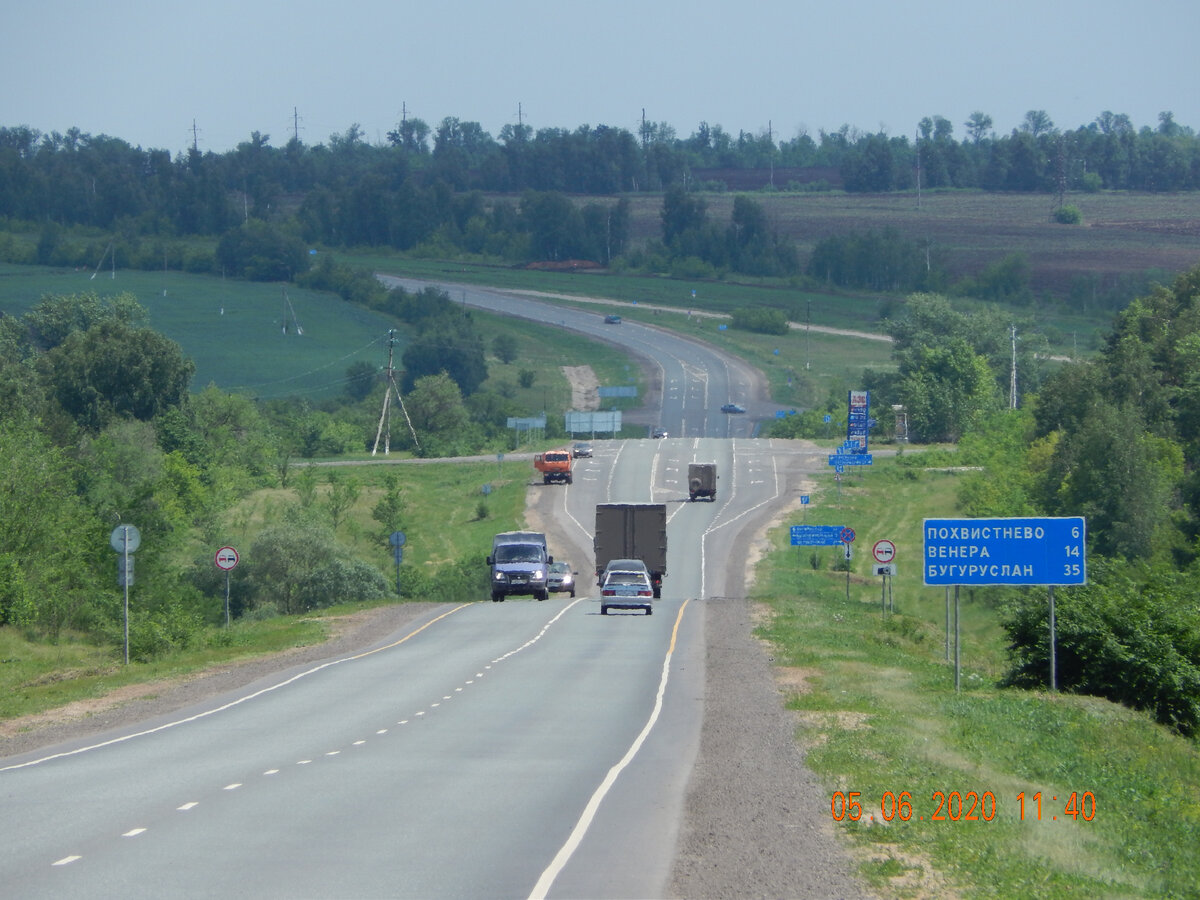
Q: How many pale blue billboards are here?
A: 3